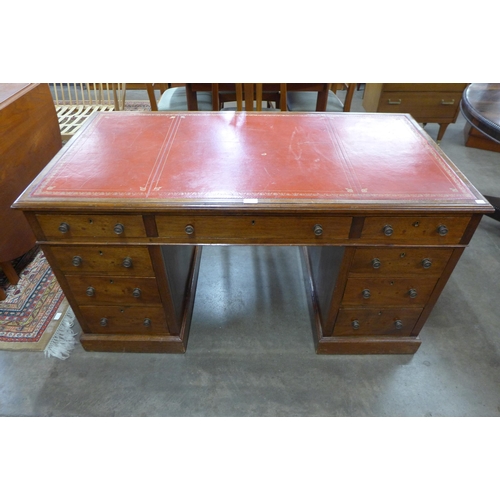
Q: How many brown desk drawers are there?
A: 9